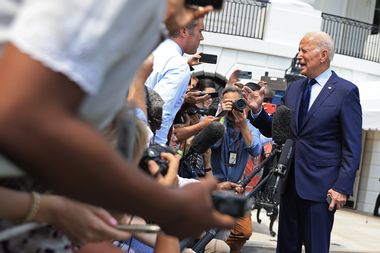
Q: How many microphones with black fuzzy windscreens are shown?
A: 2